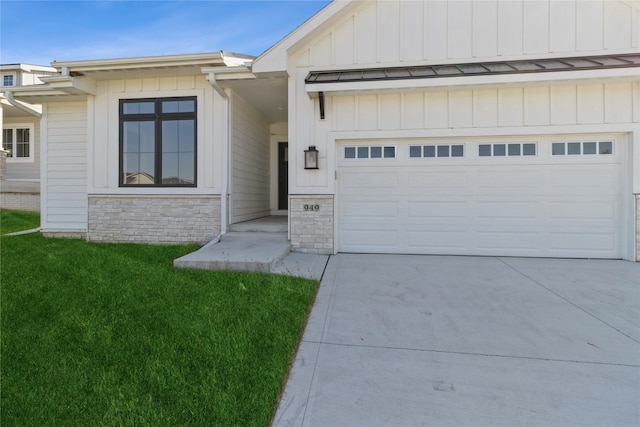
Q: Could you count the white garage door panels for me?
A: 12